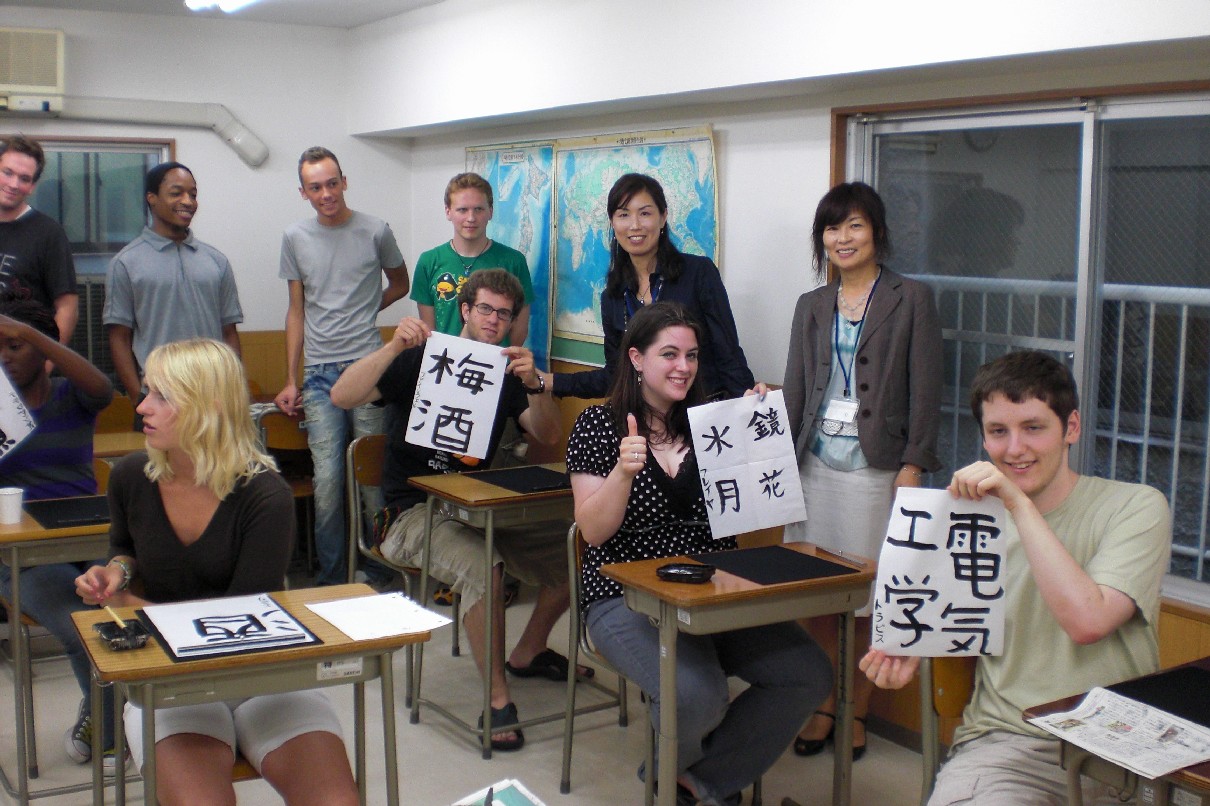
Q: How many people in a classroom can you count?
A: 11